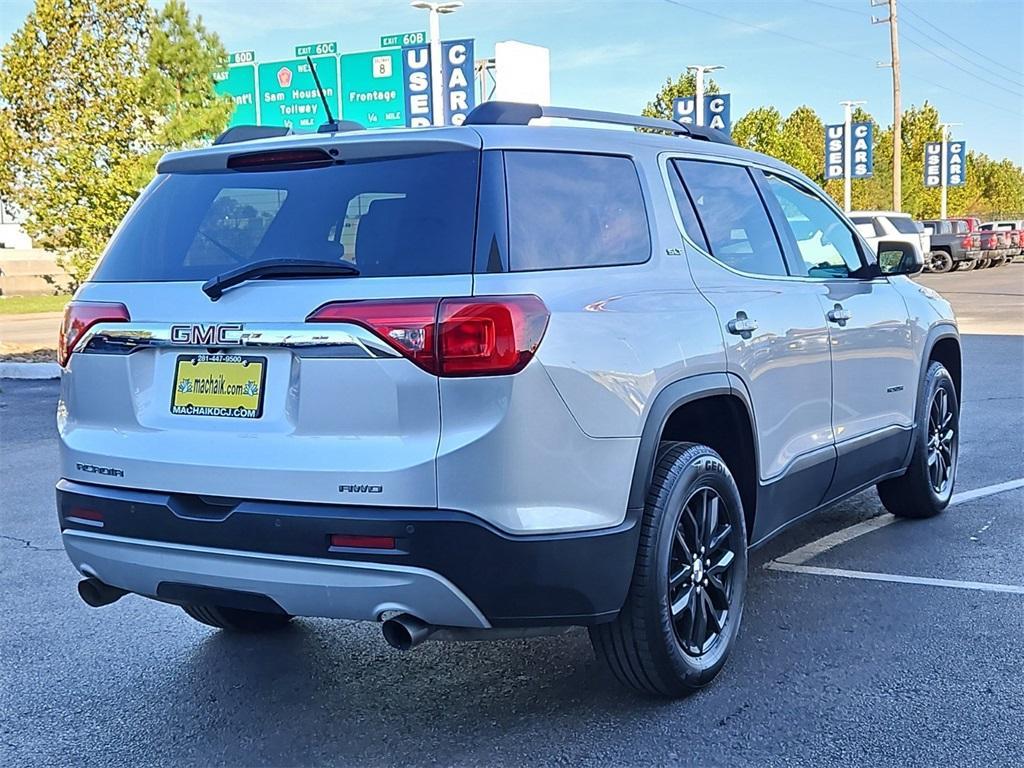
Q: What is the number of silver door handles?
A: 2